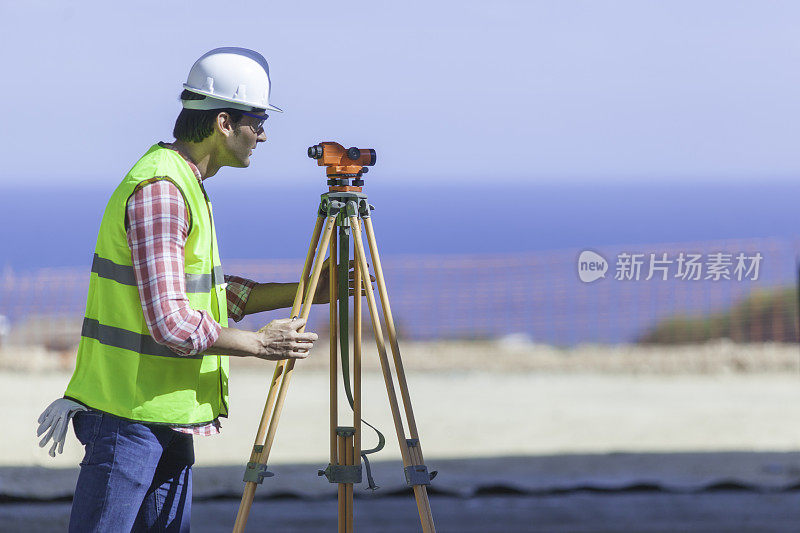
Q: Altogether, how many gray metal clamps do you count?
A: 3